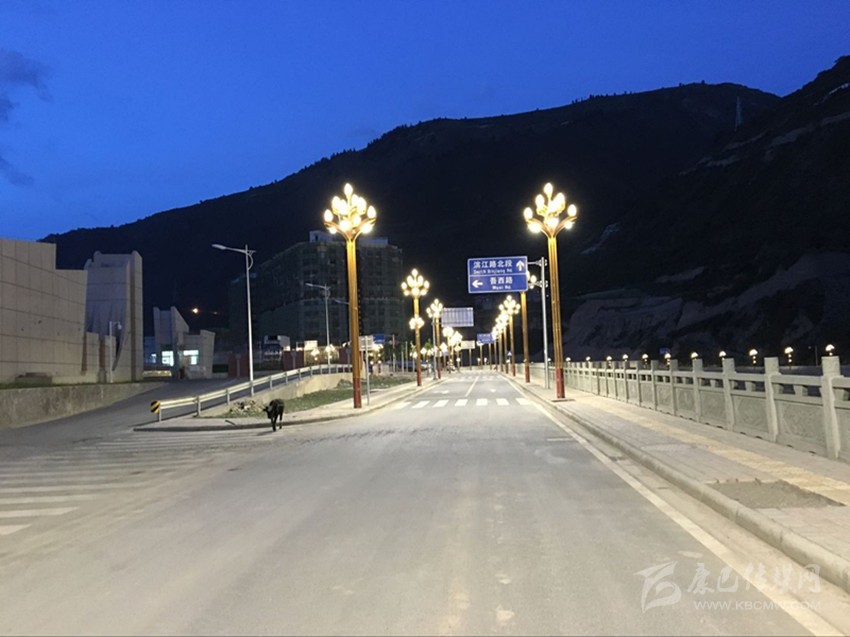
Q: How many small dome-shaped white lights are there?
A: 12